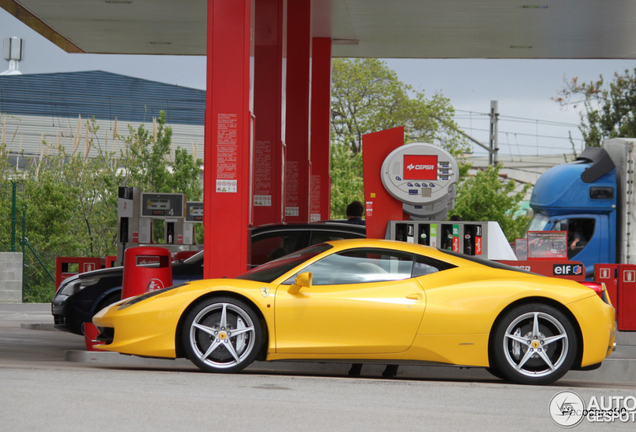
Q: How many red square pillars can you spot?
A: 4